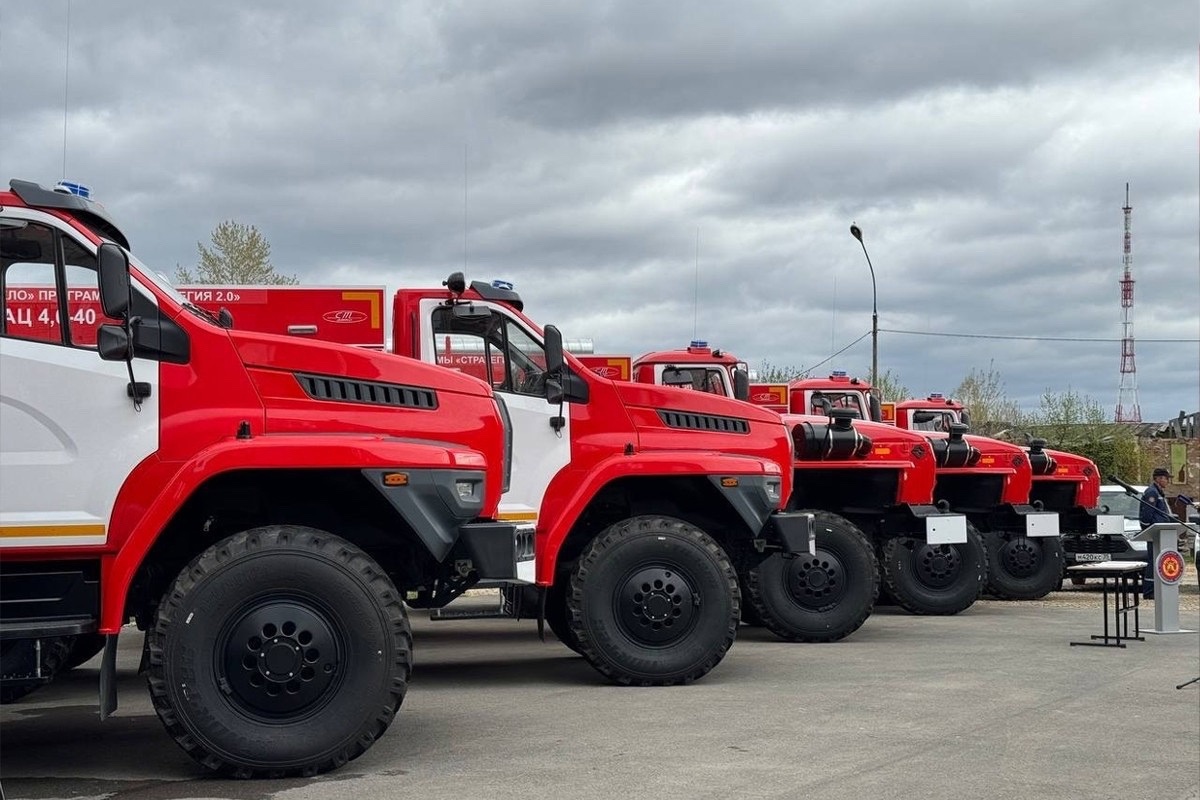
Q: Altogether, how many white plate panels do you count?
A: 3